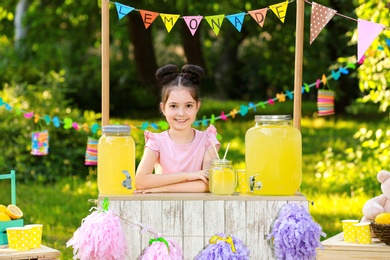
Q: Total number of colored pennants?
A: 10